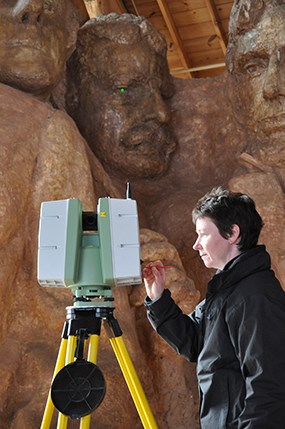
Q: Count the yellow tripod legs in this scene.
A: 3